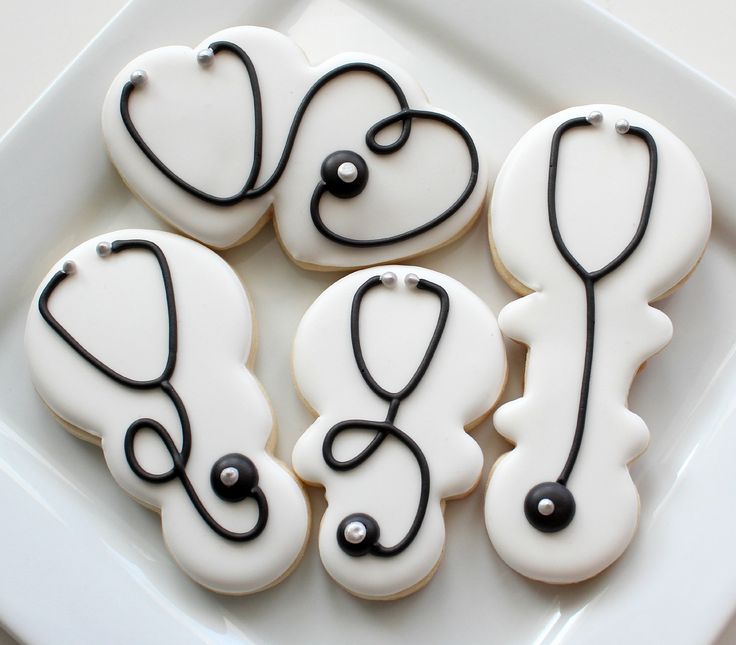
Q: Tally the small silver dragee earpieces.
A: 8